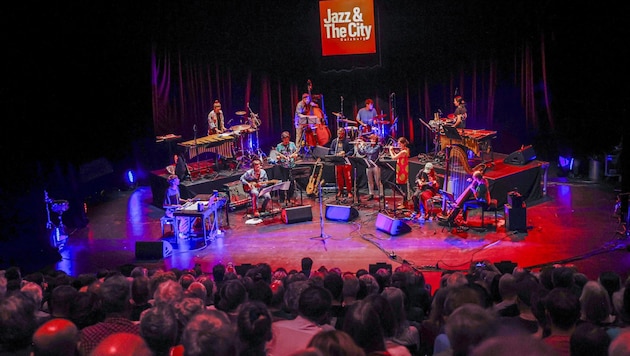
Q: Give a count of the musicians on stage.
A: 12